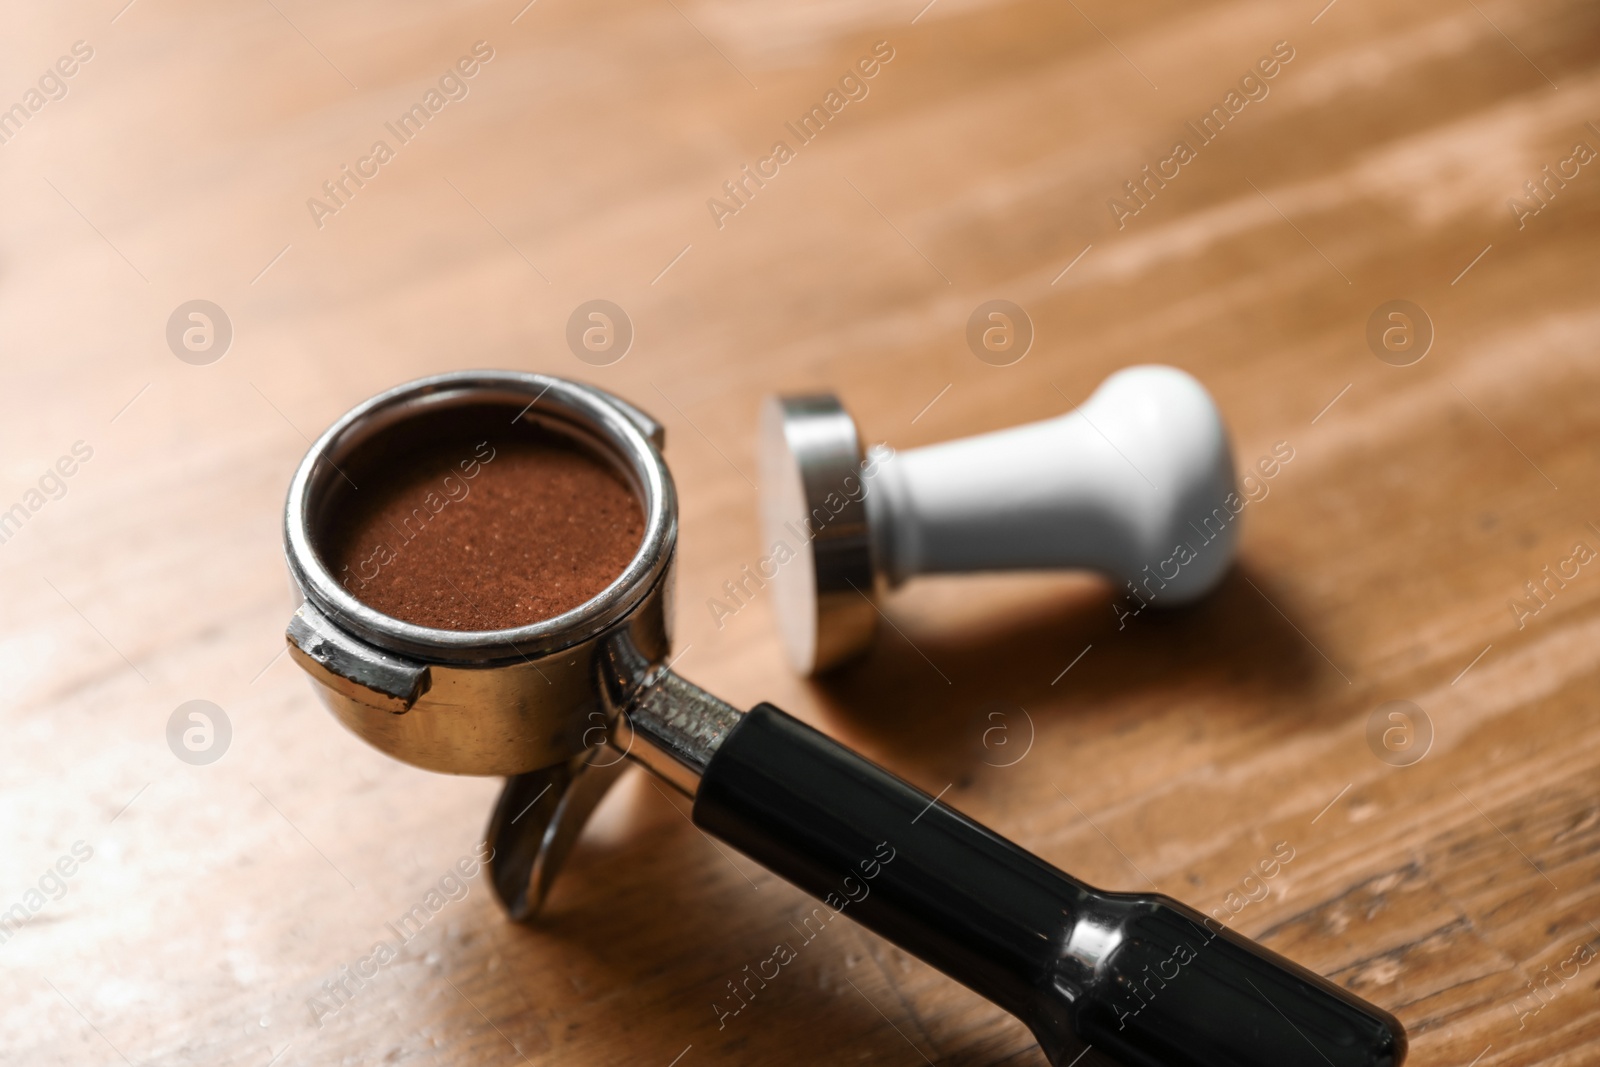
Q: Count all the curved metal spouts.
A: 1